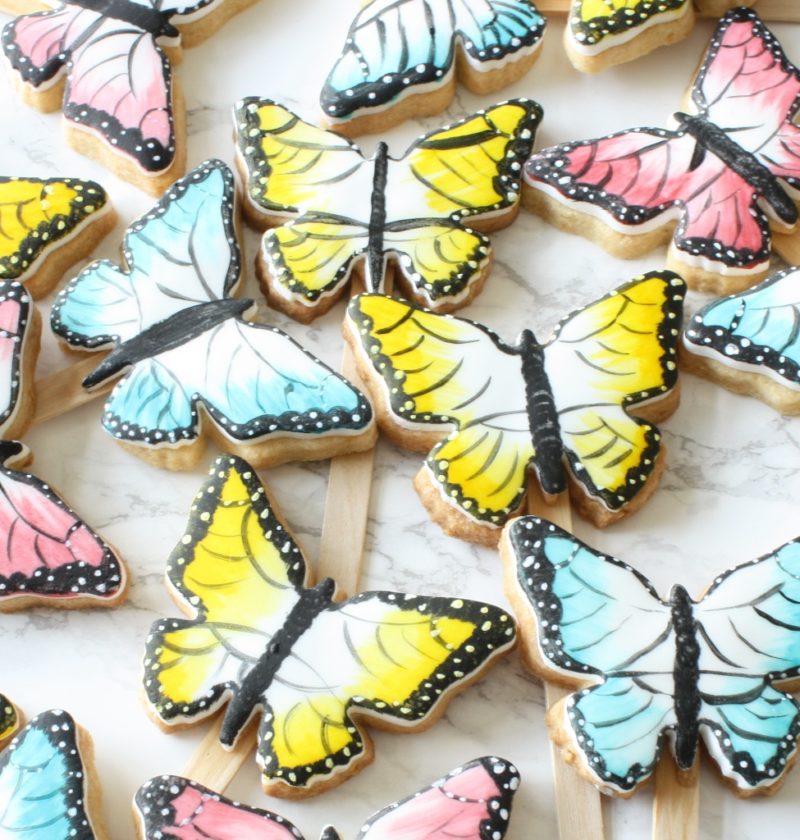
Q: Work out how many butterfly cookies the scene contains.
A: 15